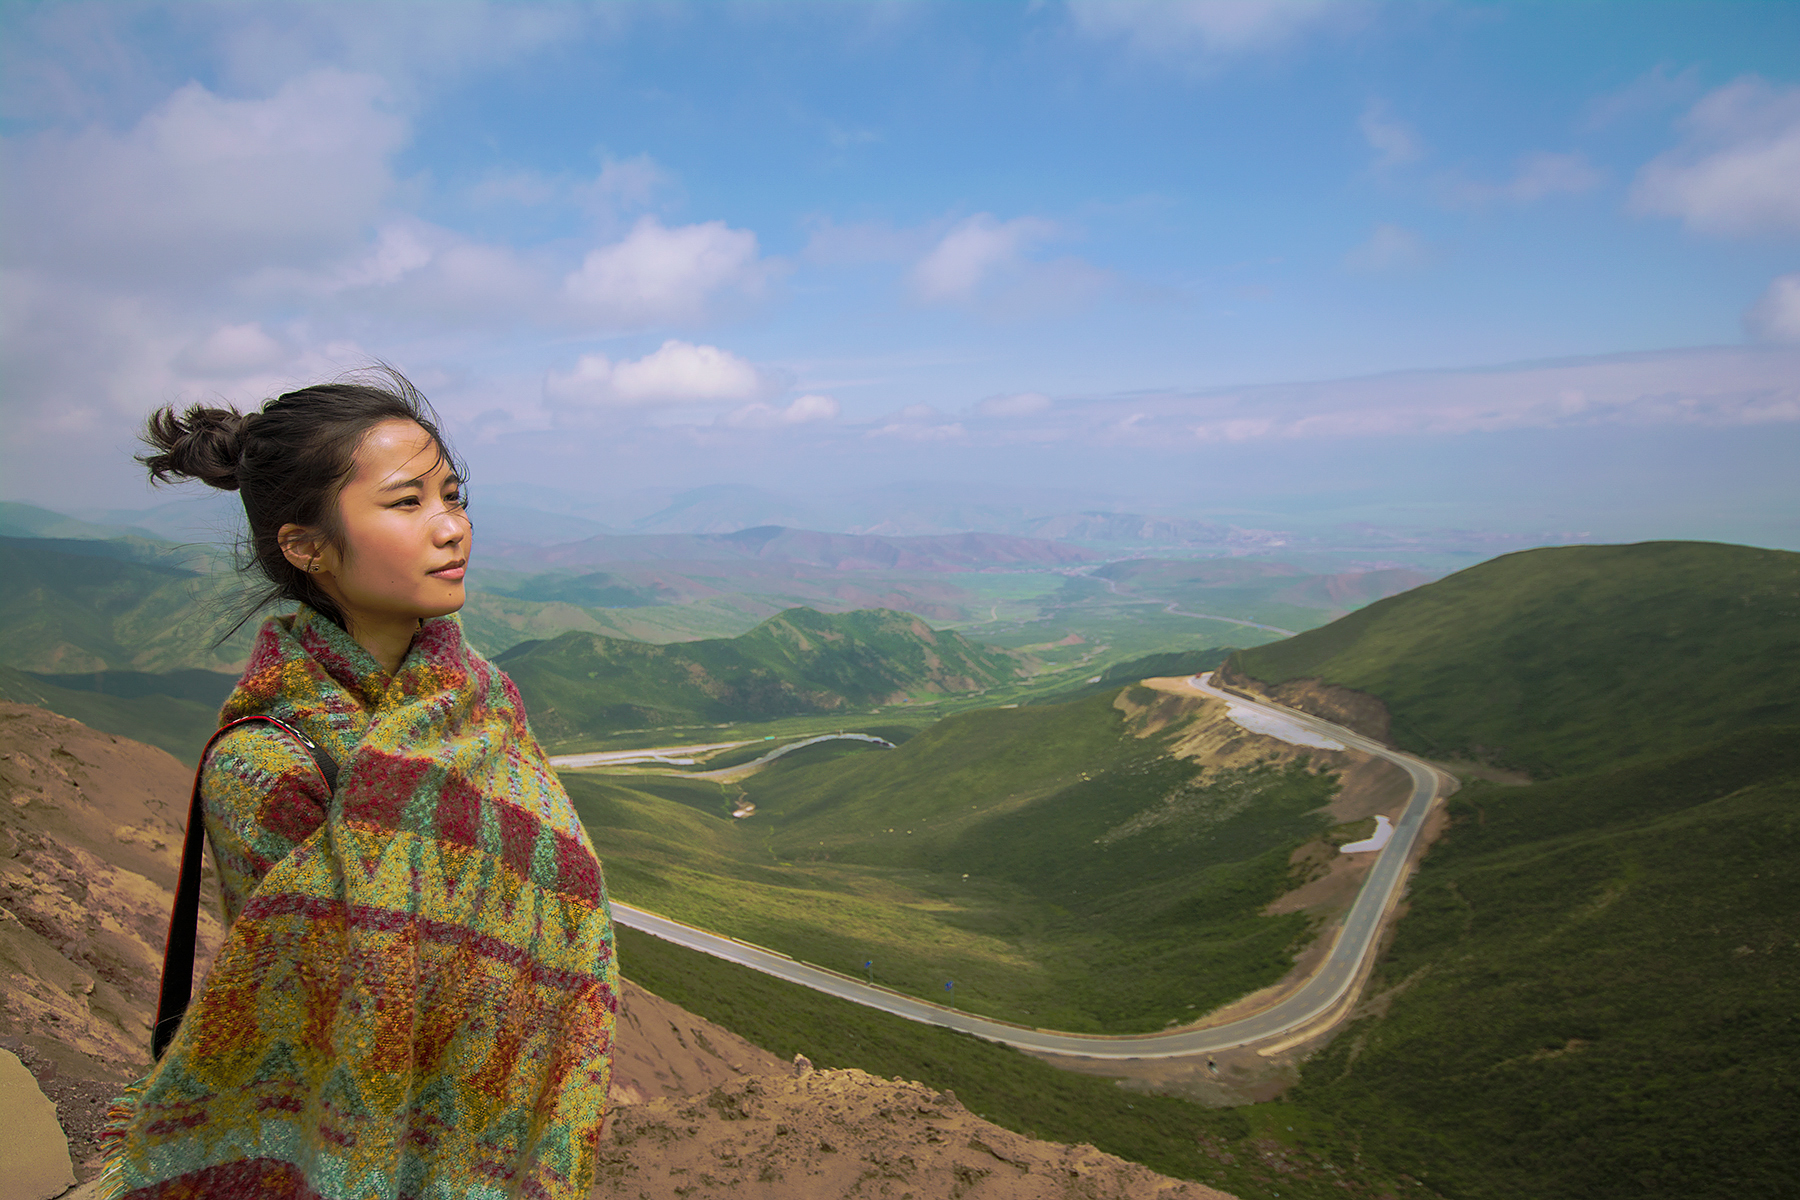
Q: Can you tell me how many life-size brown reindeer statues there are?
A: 0